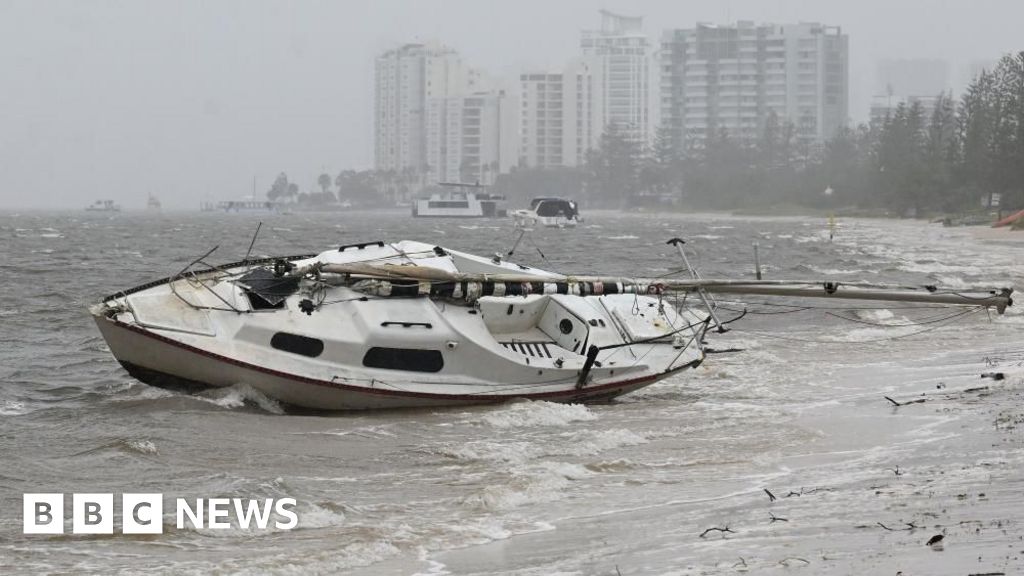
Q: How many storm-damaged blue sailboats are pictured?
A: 0